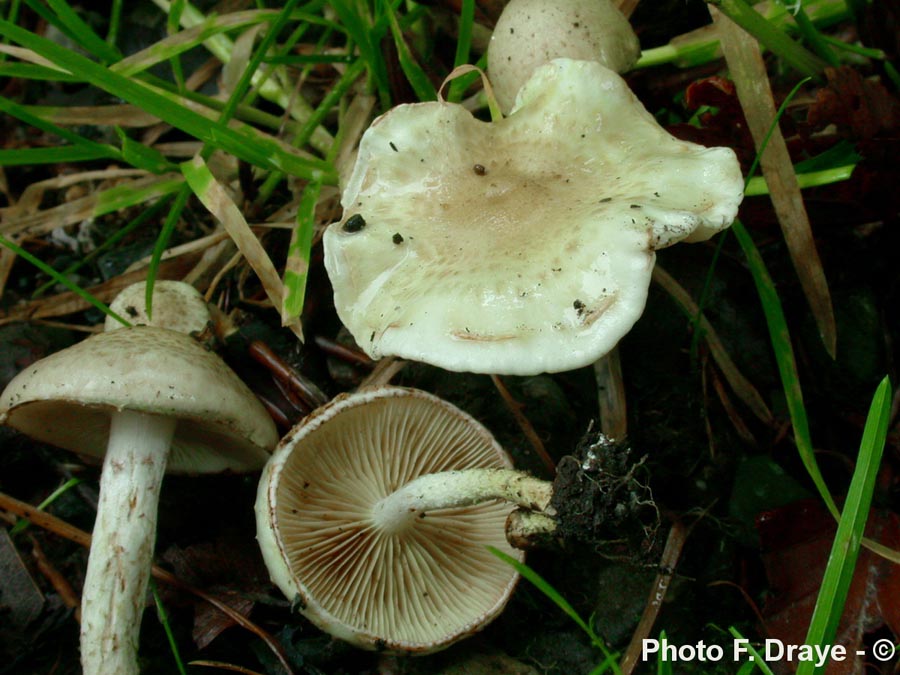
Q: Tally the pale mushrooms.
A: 5